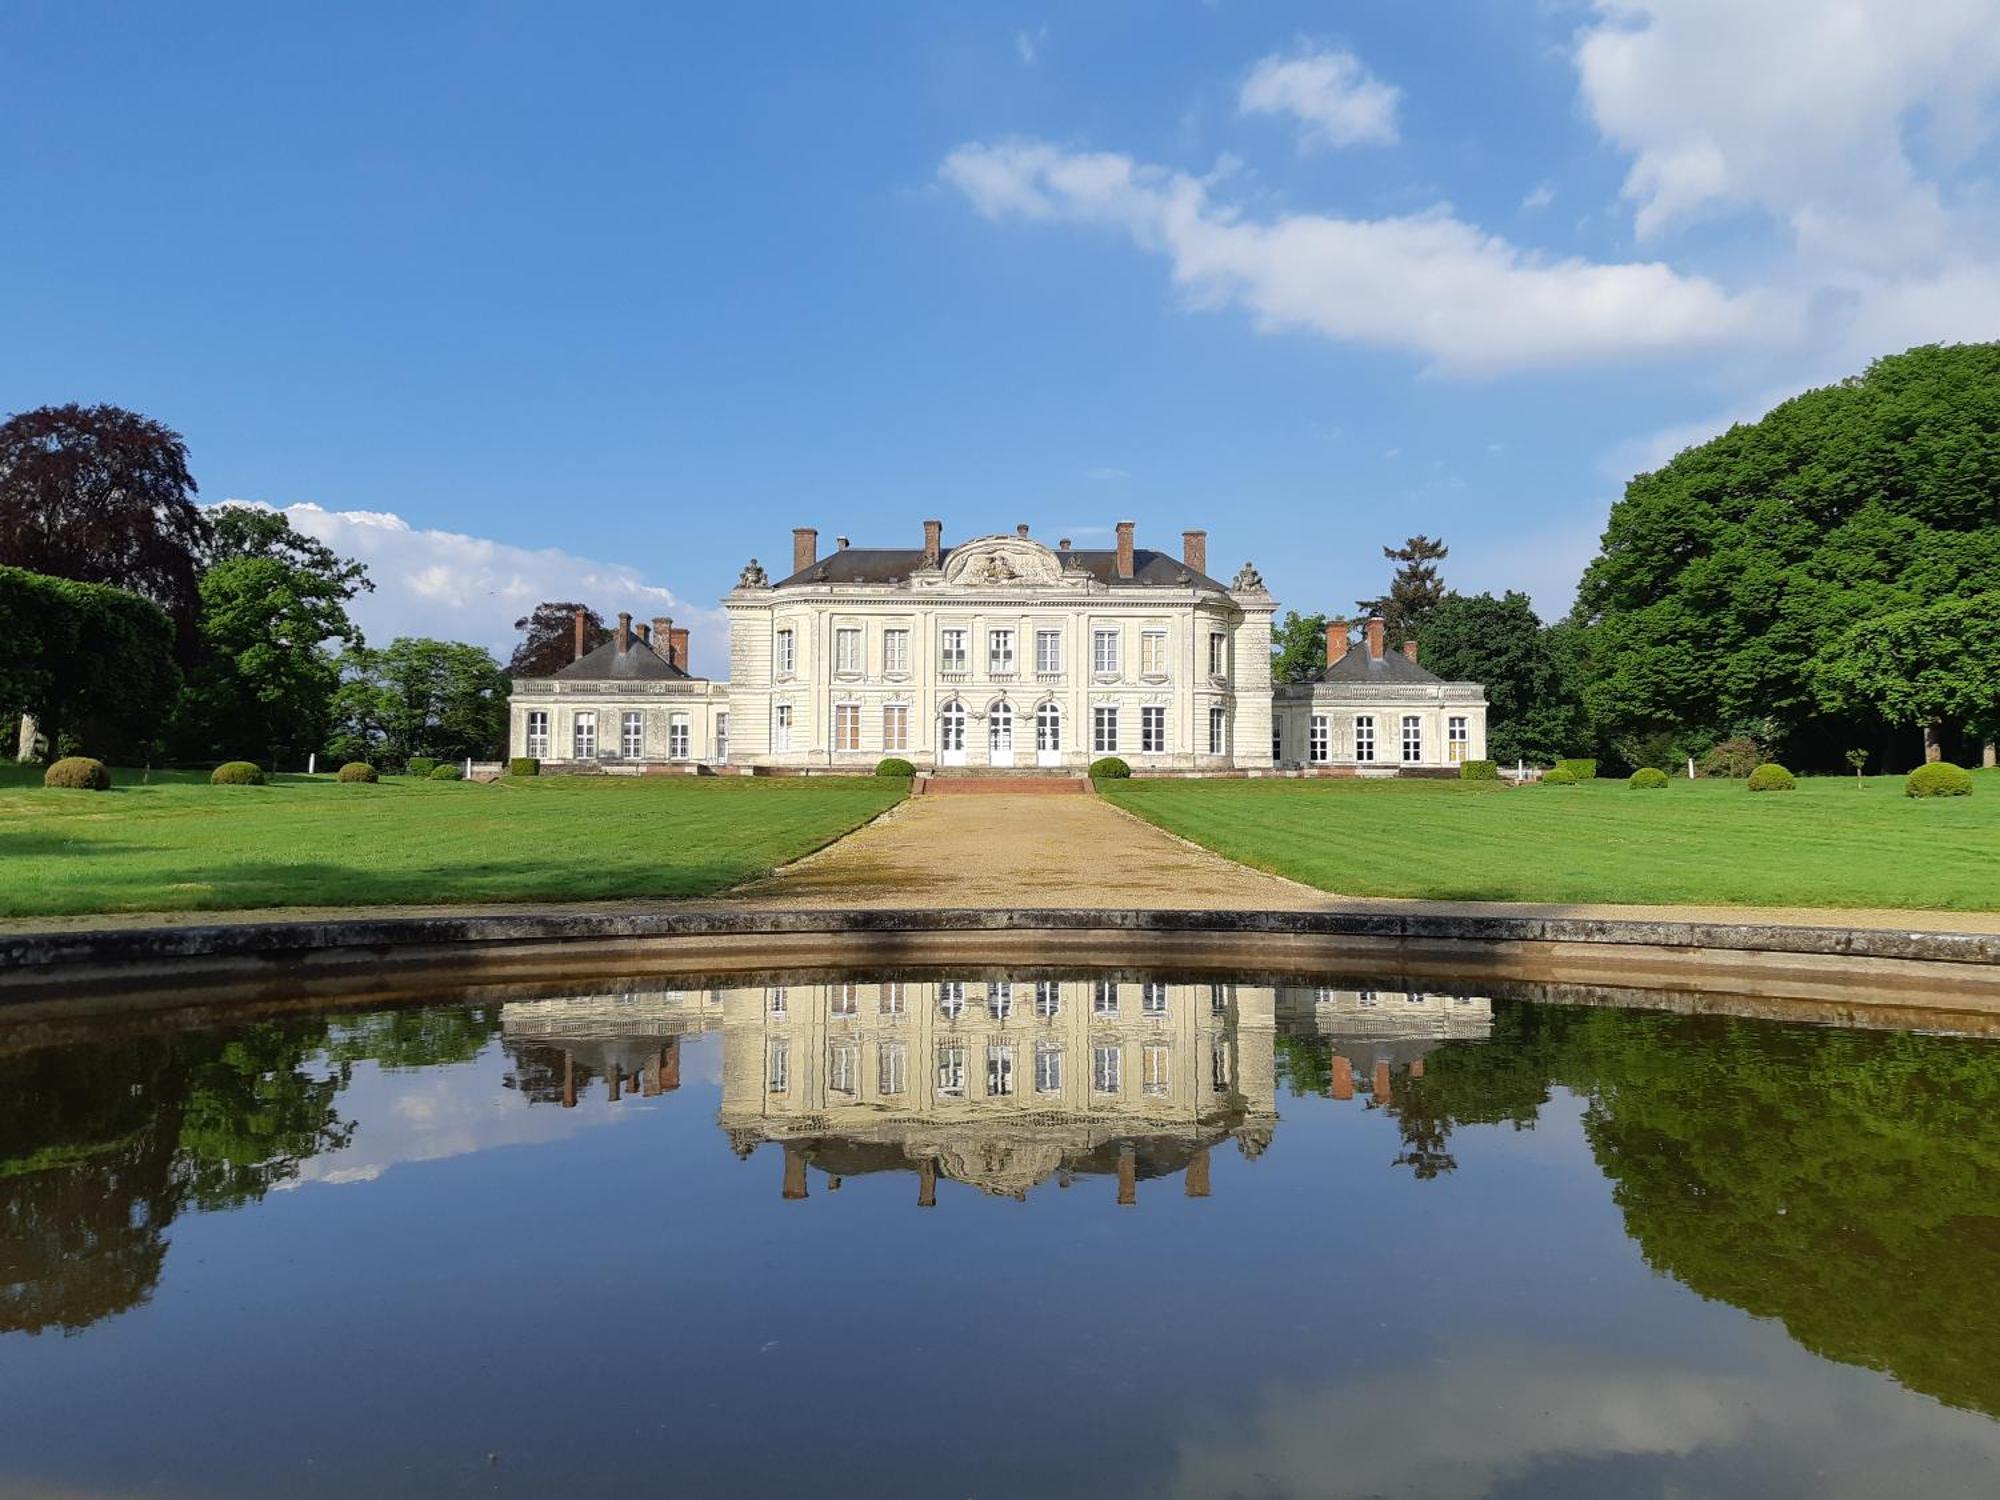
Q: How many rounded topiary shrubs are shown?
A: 10